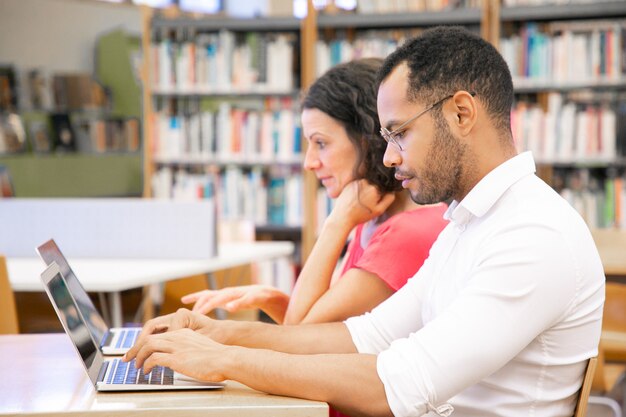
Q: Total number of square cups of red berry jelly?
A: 0